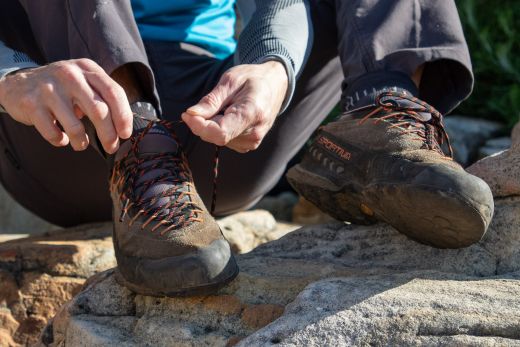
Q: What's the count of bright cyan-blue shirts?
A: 1